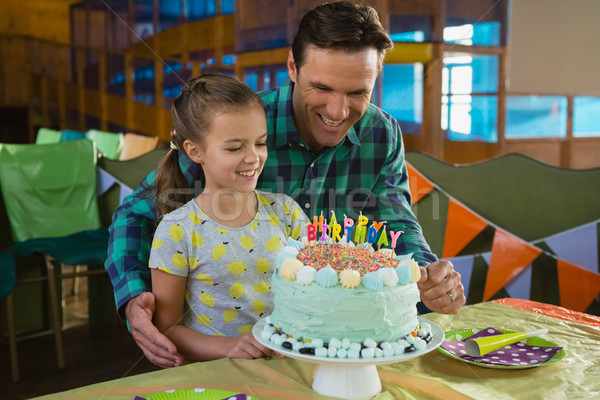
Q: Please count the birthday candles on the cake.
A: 13